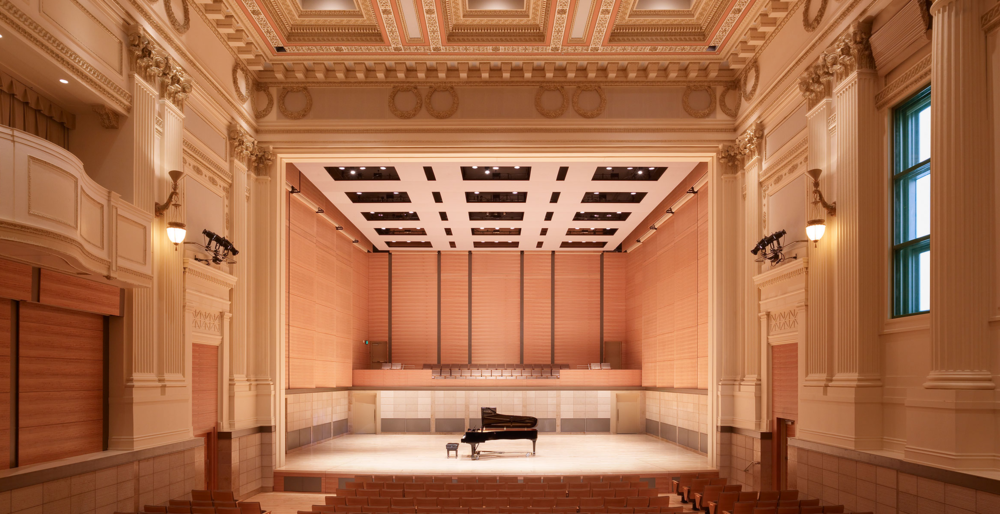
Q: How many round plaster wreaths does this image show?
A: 12